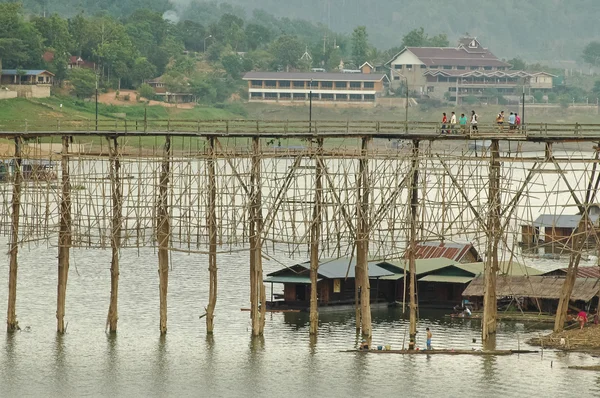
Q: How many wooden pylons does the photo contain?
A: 11